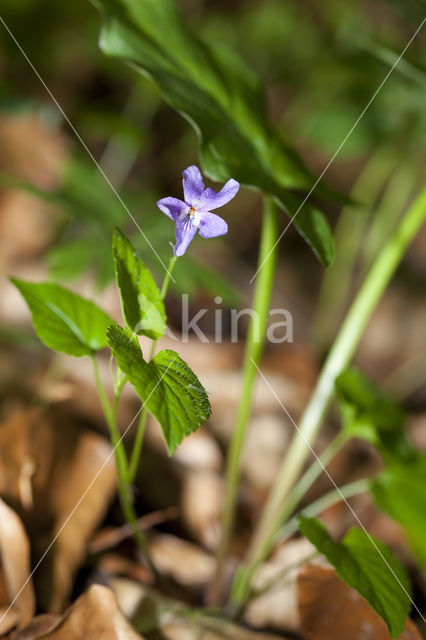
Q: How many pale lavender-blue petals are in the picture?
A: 5